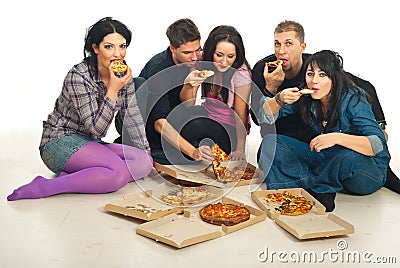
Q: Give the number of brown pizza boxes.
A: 4